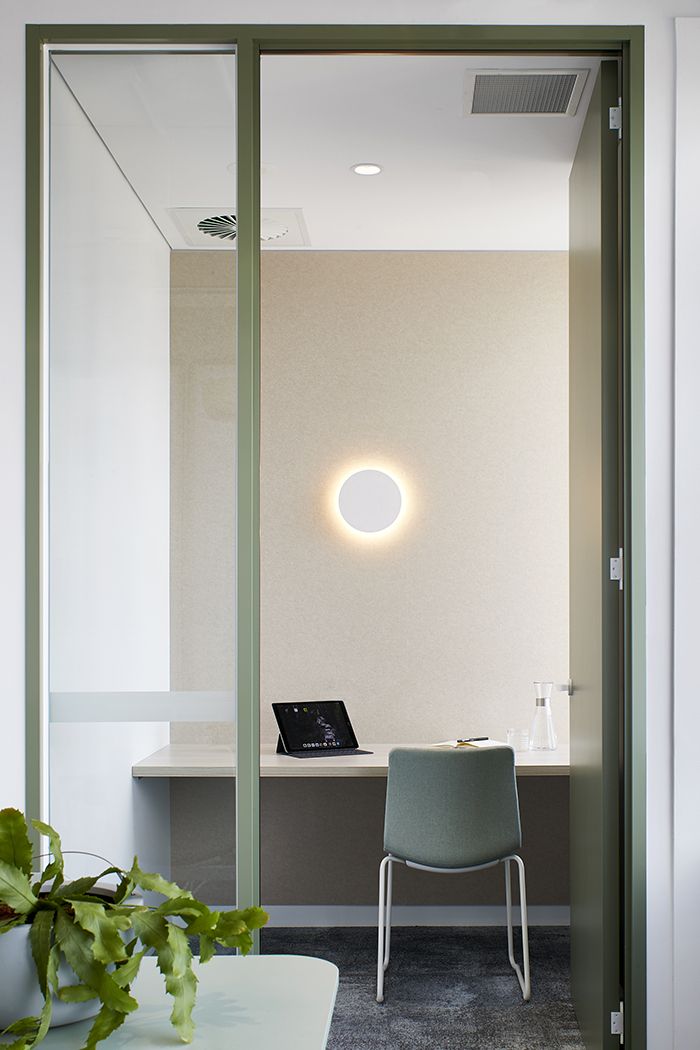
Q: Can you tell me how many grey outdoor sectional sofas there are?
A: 0